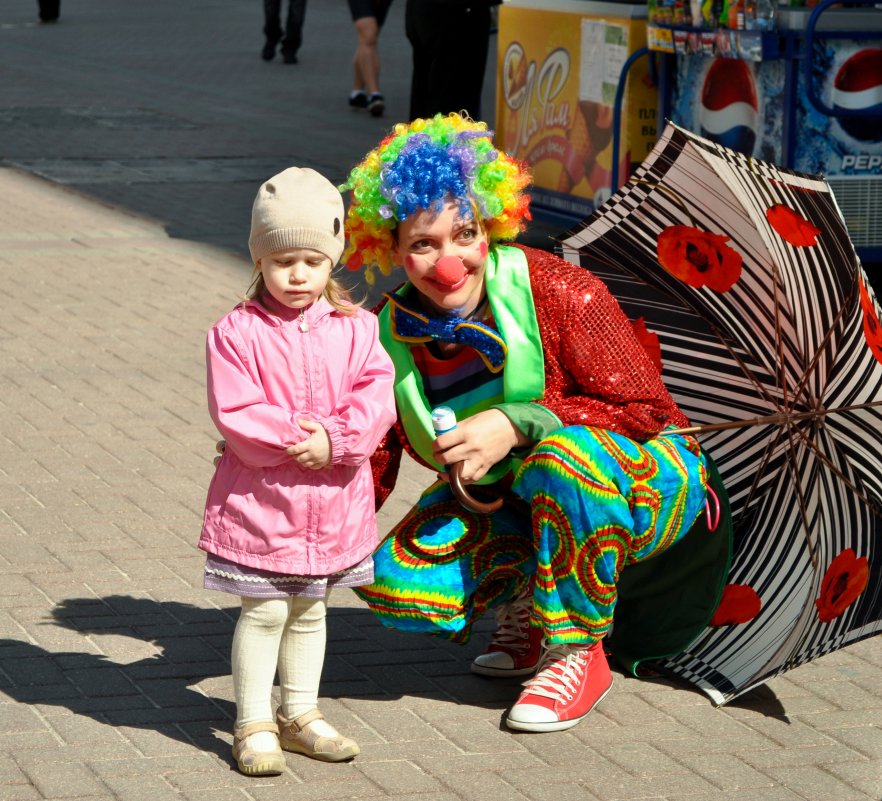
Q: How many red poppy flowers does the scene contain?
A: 6